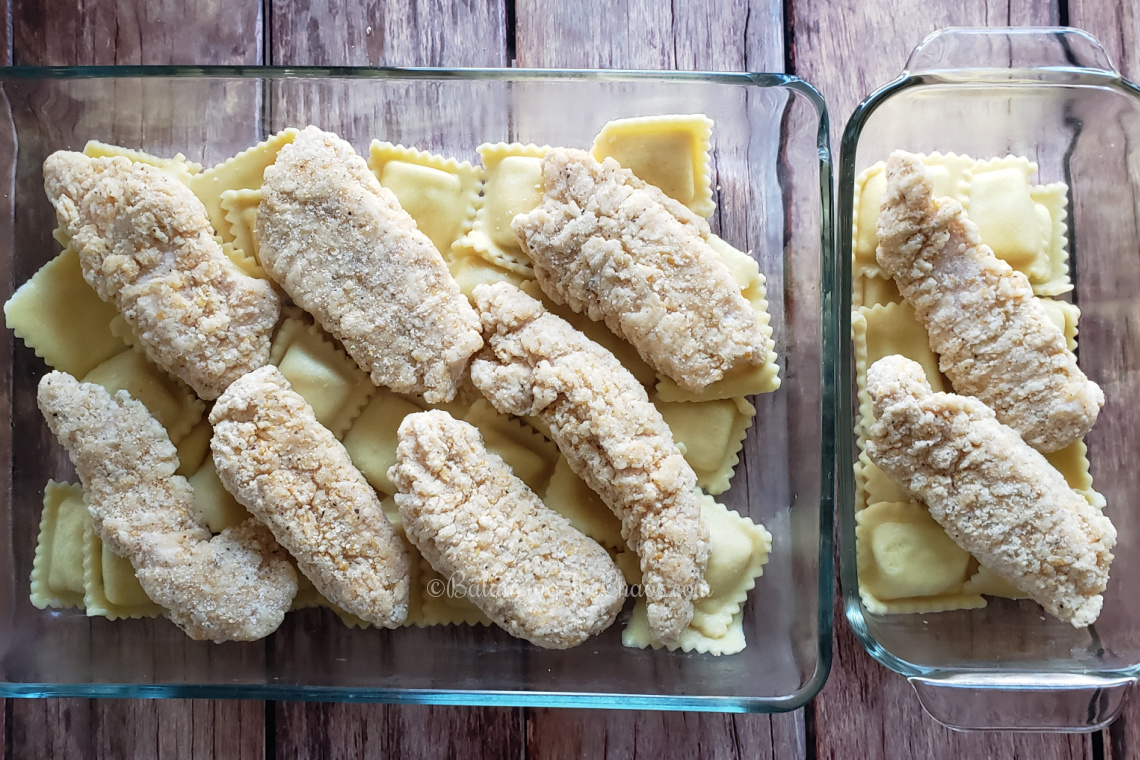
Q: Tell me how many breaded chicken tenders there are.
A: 9